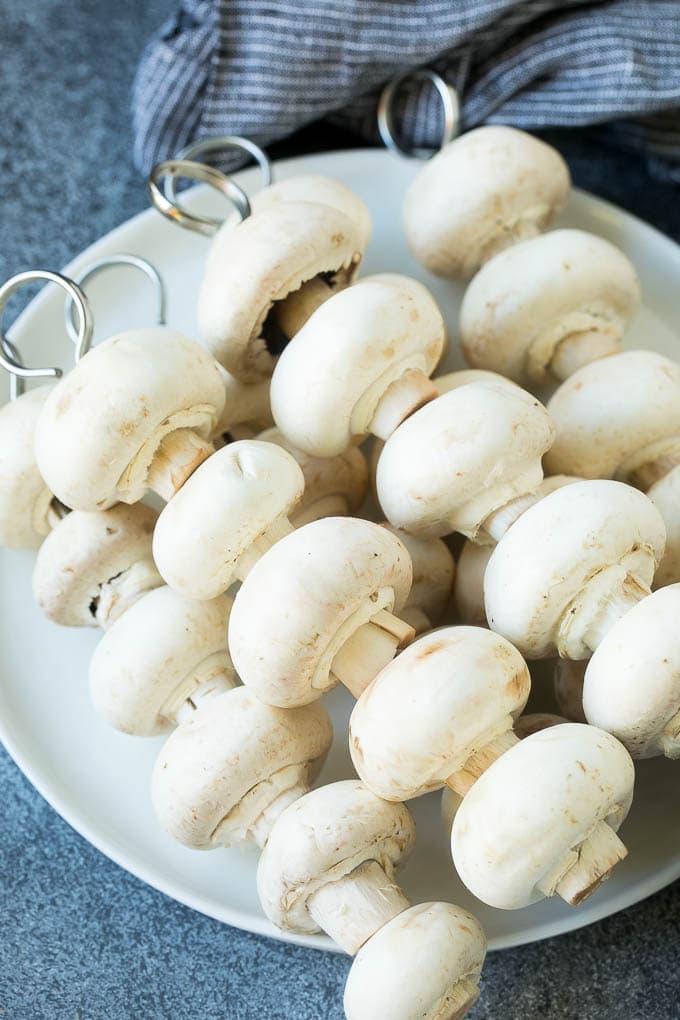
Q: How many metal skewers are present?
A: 6